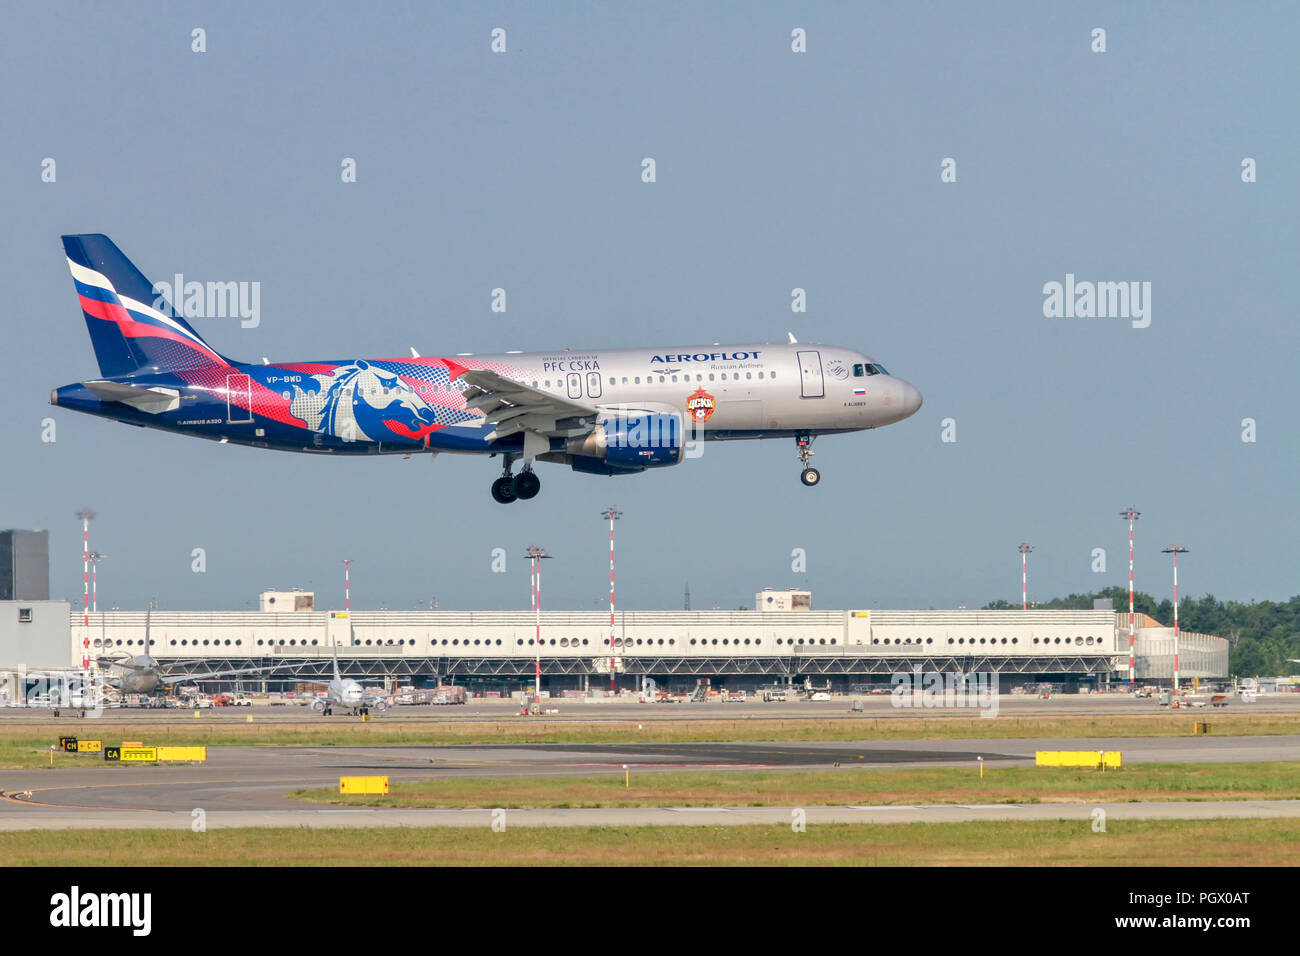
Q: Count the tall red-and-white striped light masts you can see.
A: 9